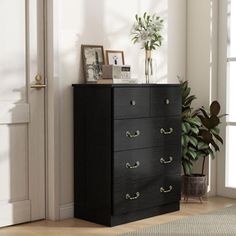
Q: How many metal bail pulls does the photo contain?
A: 6